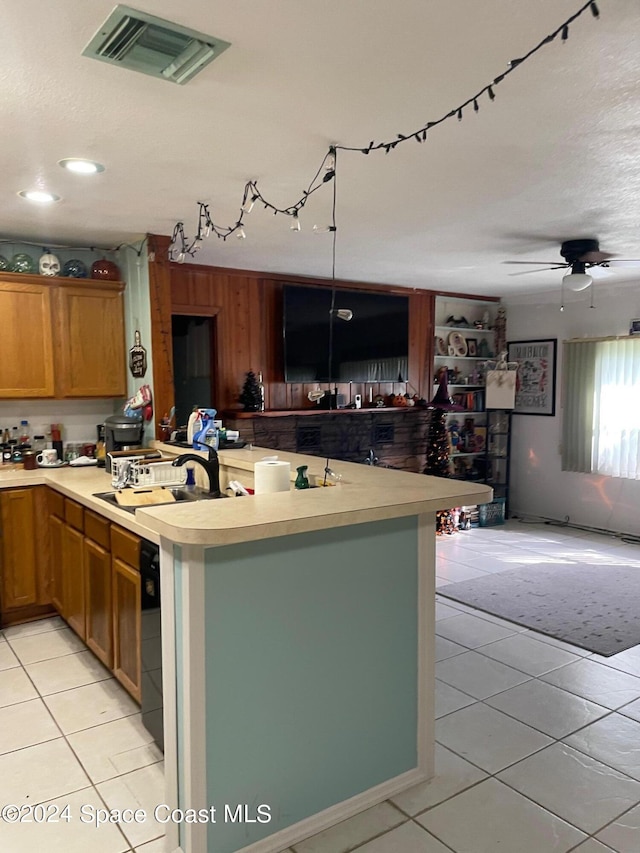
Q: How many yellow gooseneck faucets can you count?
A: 0